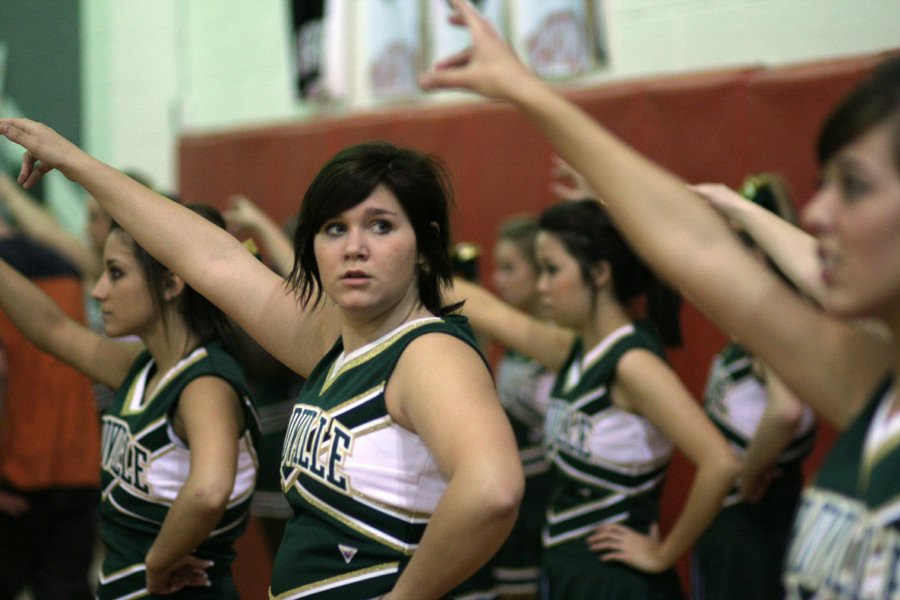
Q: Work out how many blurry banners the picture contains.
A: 4